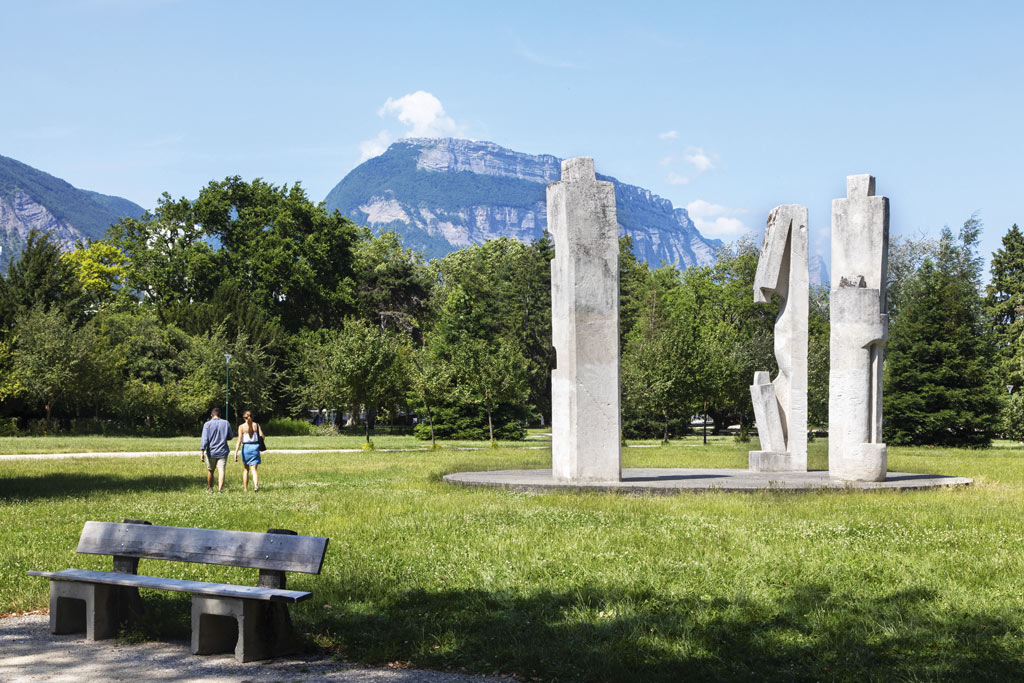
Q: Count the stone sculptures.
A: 3